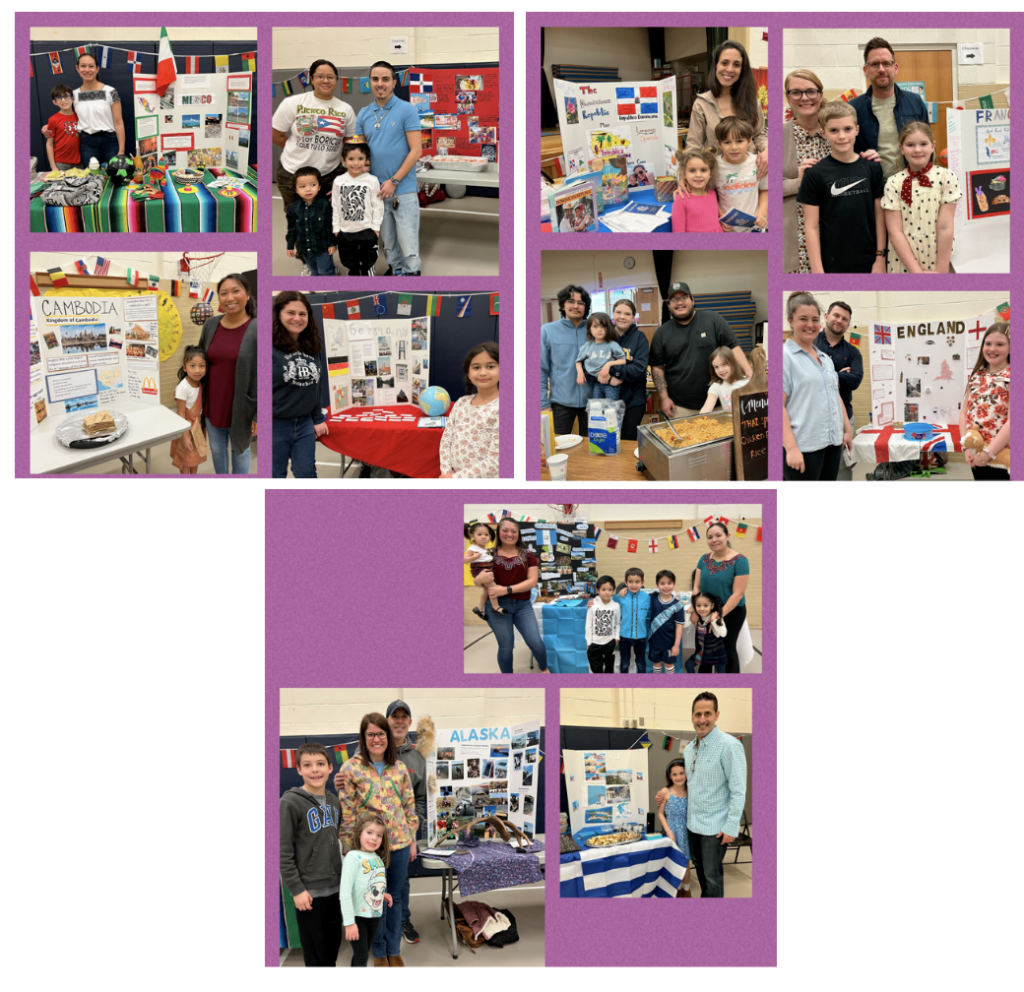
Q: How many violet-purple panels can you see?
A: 3